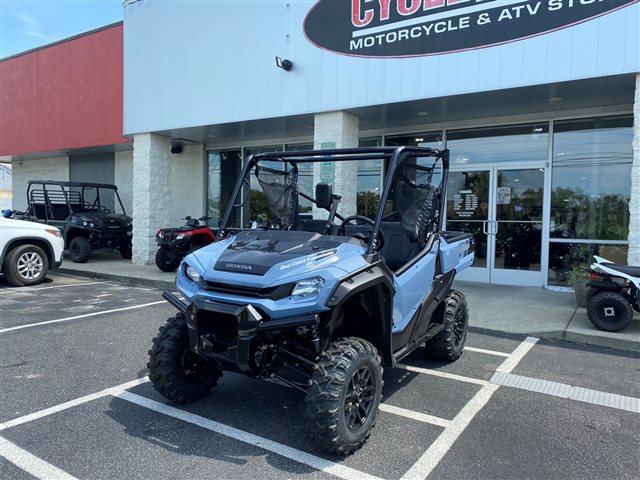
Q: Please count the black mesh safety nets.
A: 2